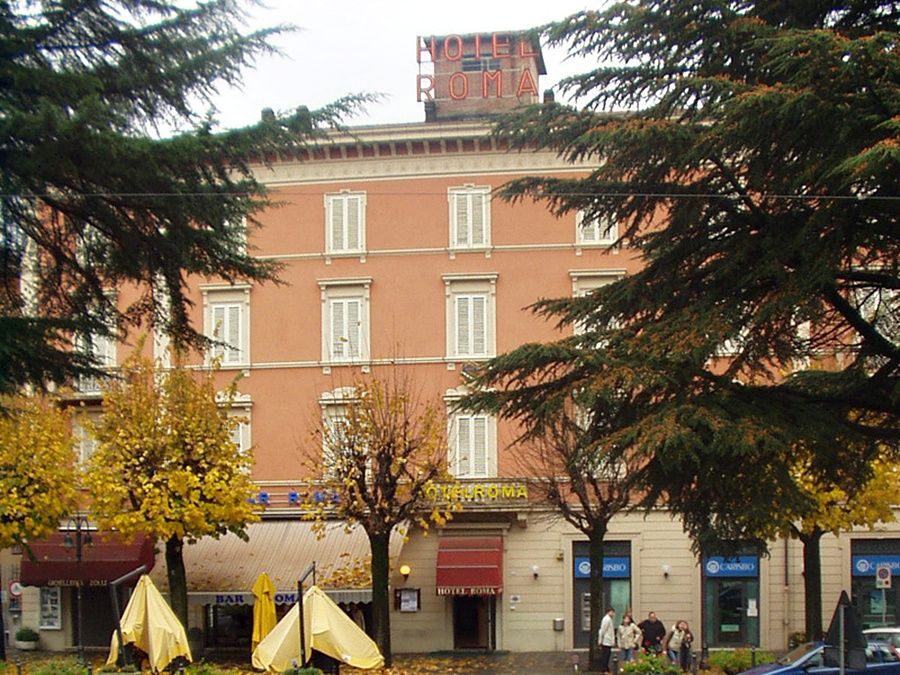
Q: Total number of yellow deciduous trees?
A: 4